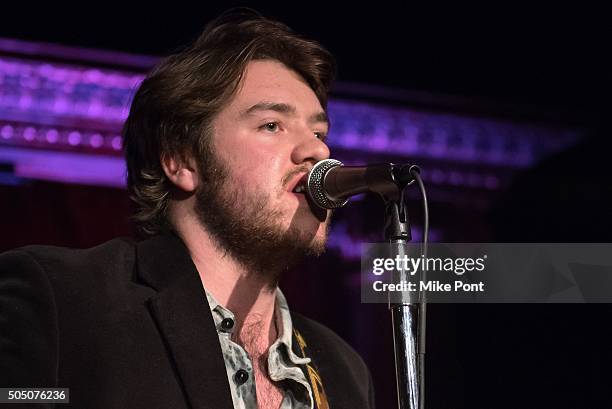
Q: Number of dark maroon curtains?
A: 1